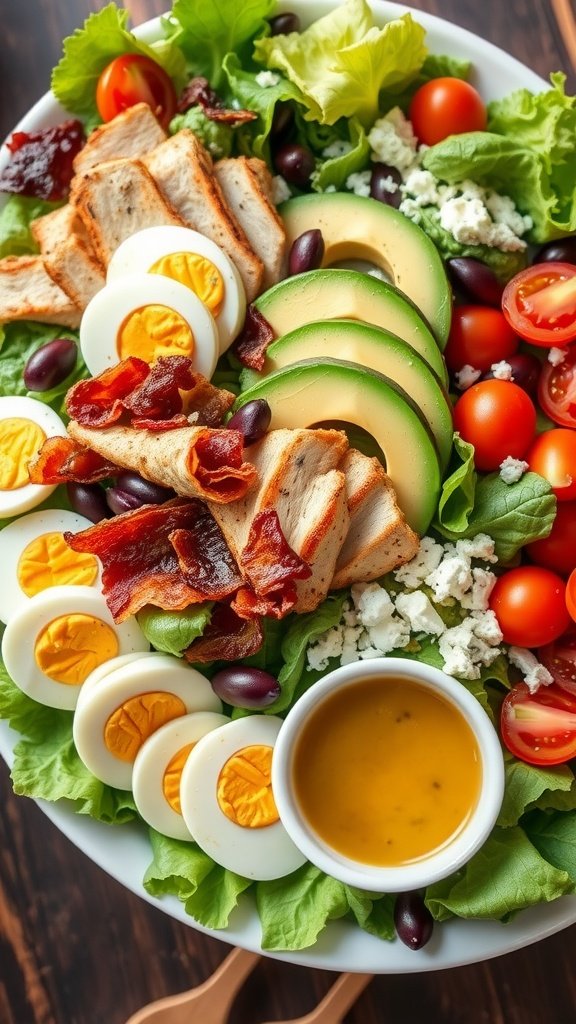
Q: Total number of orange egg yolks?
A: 8